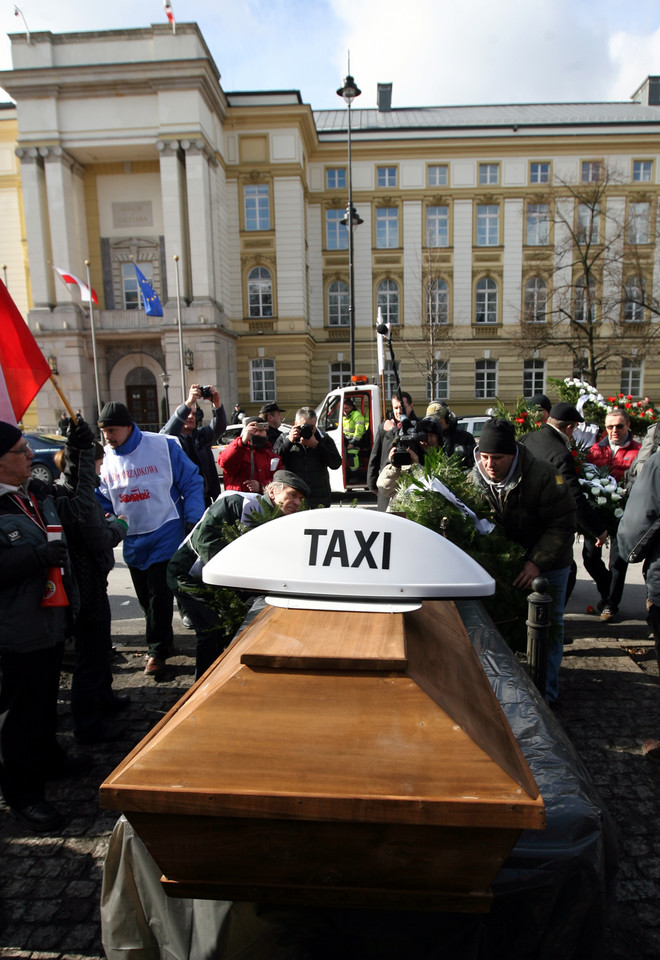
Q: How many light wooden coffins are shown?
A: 1